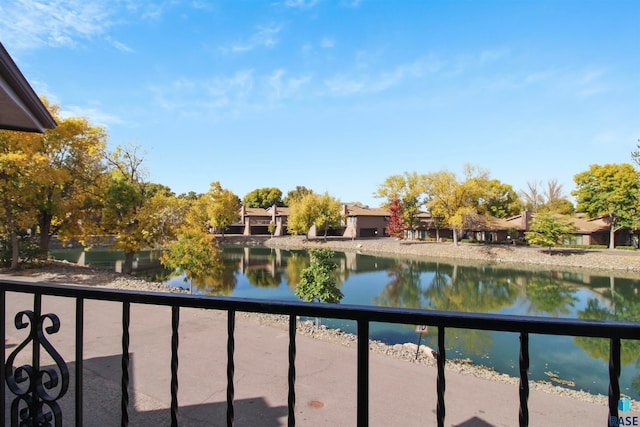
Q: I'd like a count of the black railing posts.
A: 11